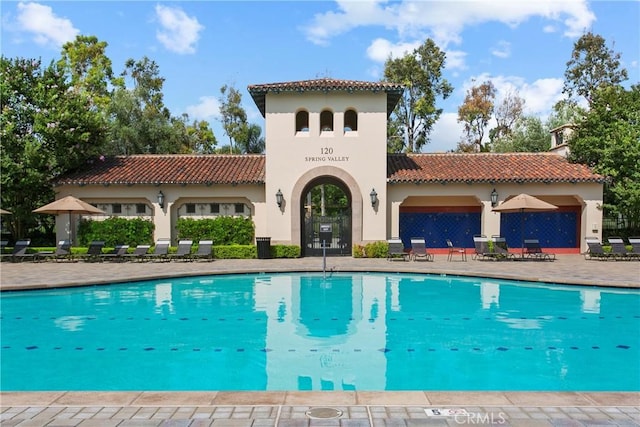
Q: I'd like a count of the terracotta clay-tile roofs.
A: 3